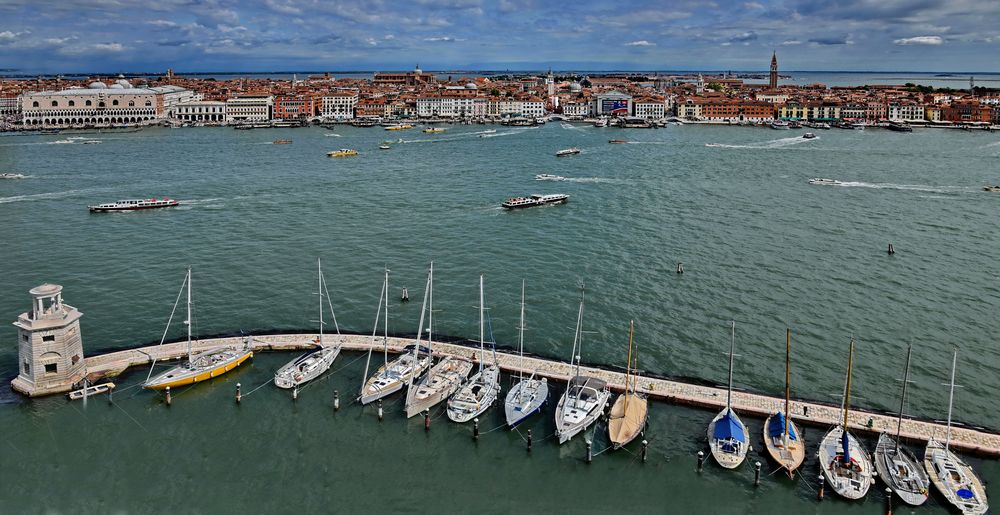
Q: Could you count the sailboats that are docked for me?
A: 13